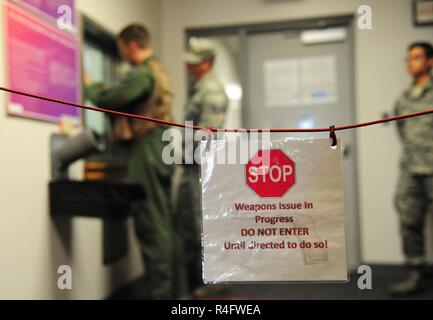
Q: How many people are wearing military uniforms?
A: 3